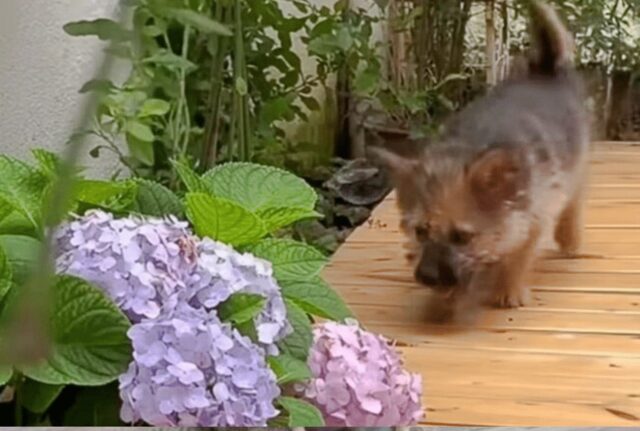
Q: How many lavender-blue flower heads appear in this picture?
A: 3